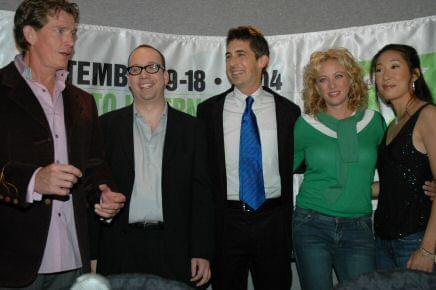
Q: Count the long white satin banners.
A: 1